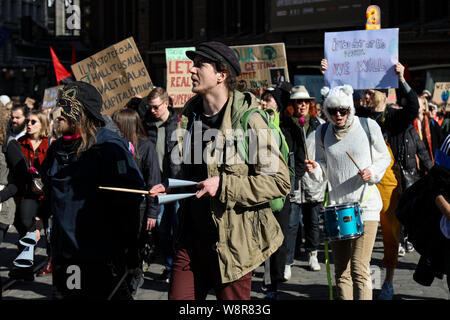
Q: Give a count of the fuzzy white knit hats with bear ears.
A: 1